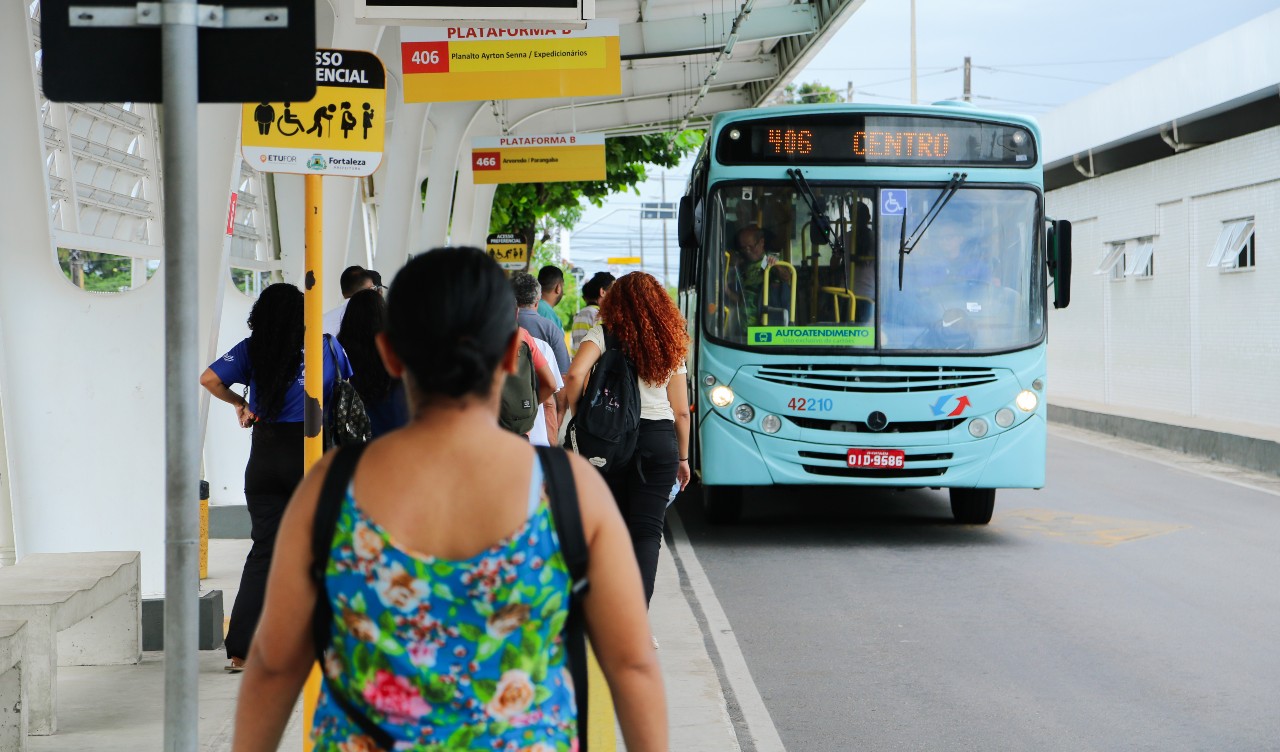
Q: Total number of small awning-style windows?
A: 3